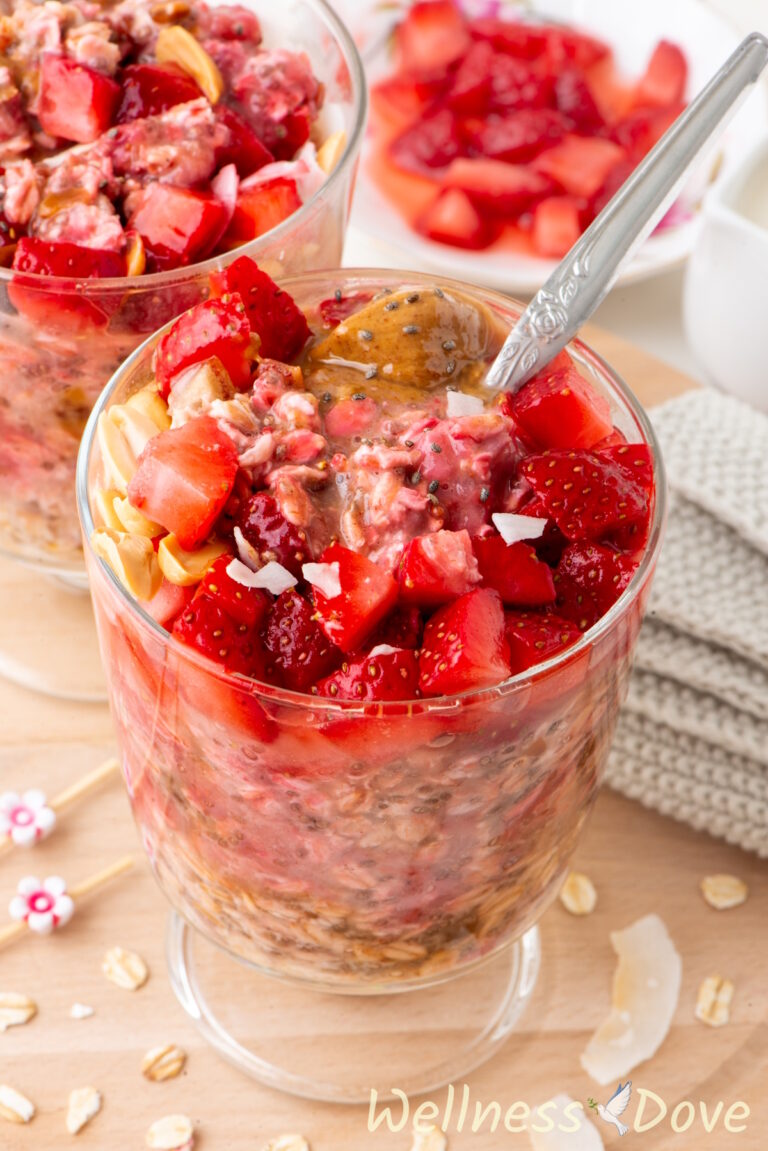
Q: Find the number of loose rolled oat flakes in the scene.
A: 11